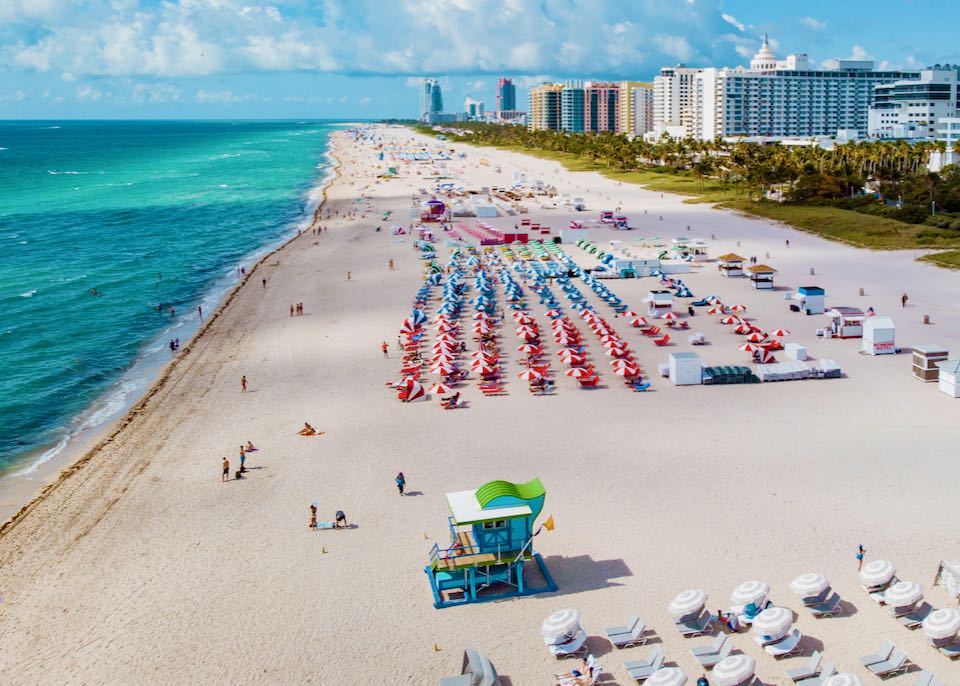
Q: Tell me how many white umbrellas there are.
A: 11